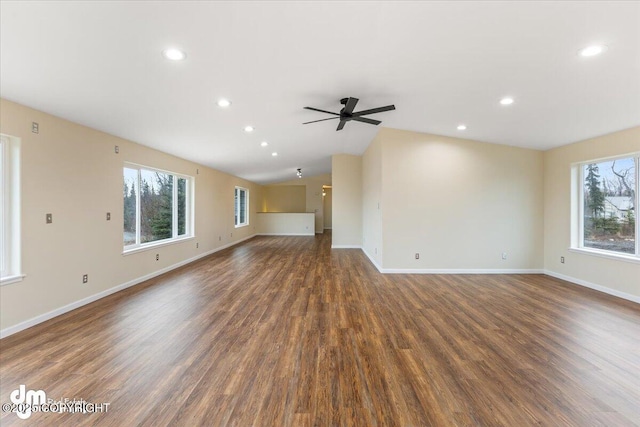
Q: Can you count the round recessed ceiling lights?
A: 8